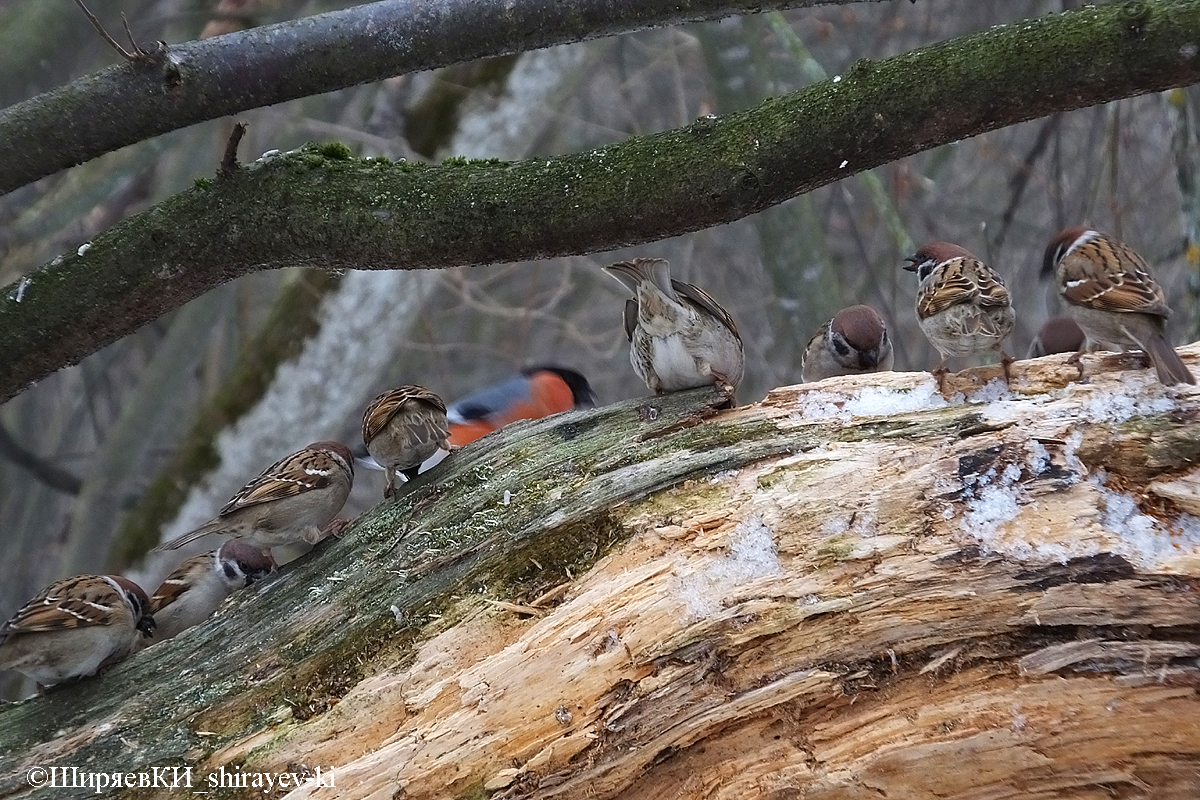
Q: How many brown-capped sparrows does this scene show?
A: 9